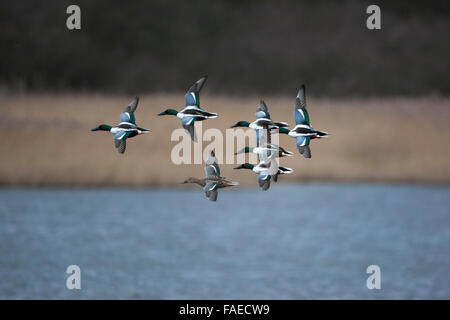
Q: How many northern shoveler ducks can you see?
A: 7